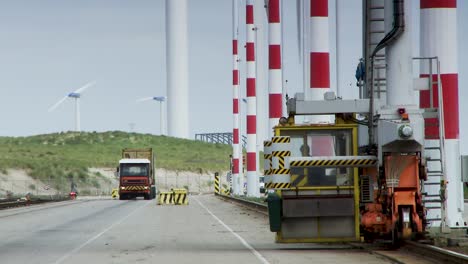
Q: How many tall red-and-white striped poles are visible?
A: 5